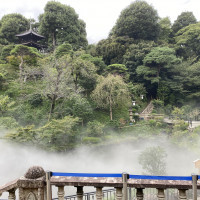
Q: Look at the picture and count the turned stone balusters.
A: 8